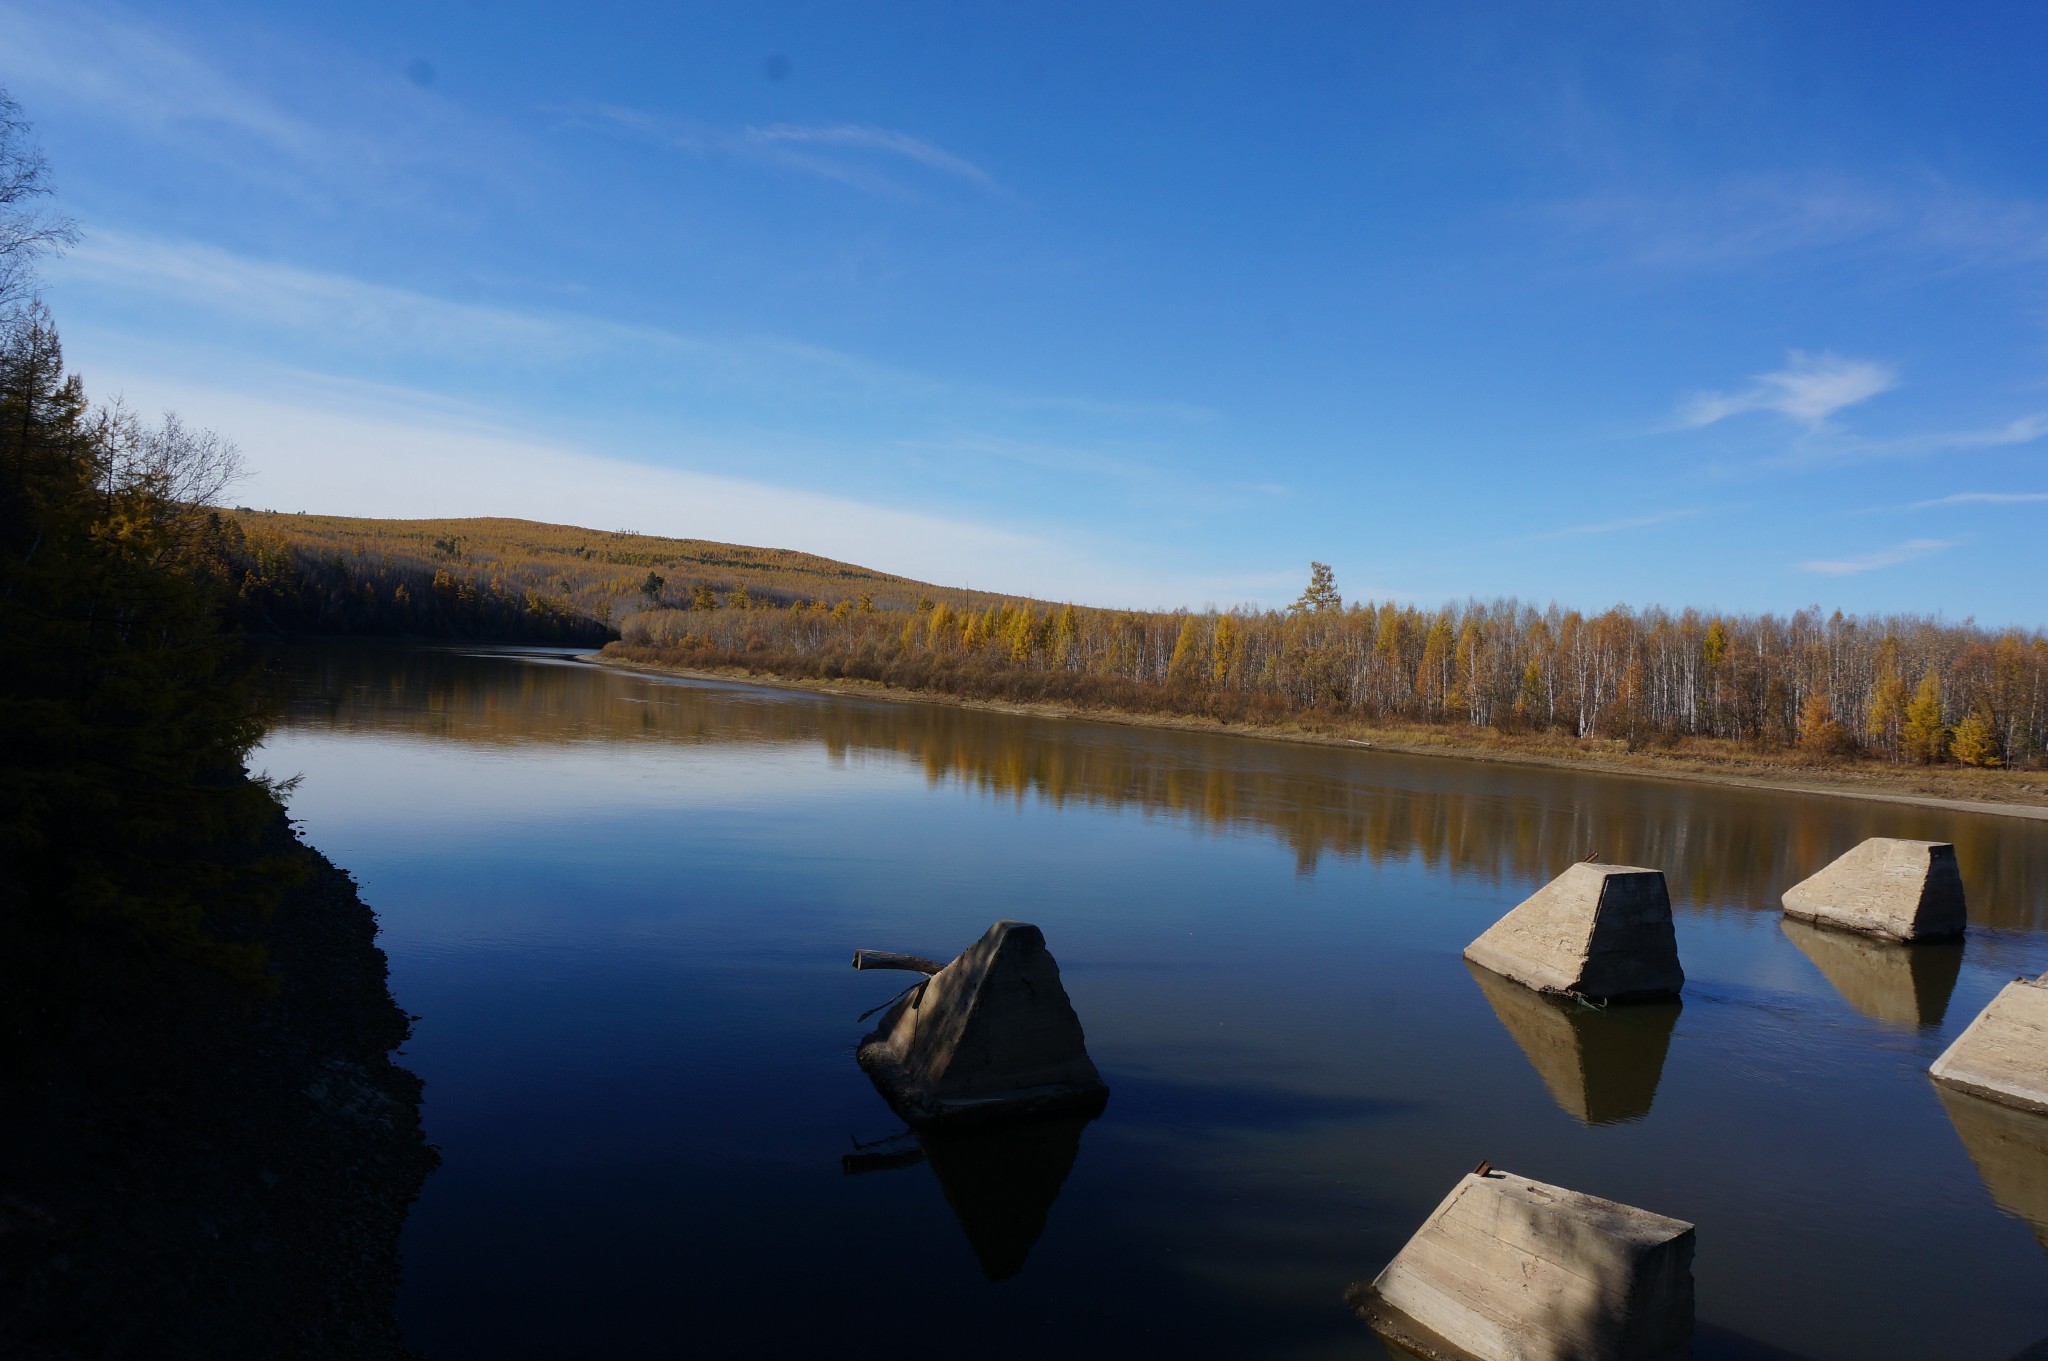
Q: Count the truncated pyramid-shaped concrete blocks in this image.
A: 5